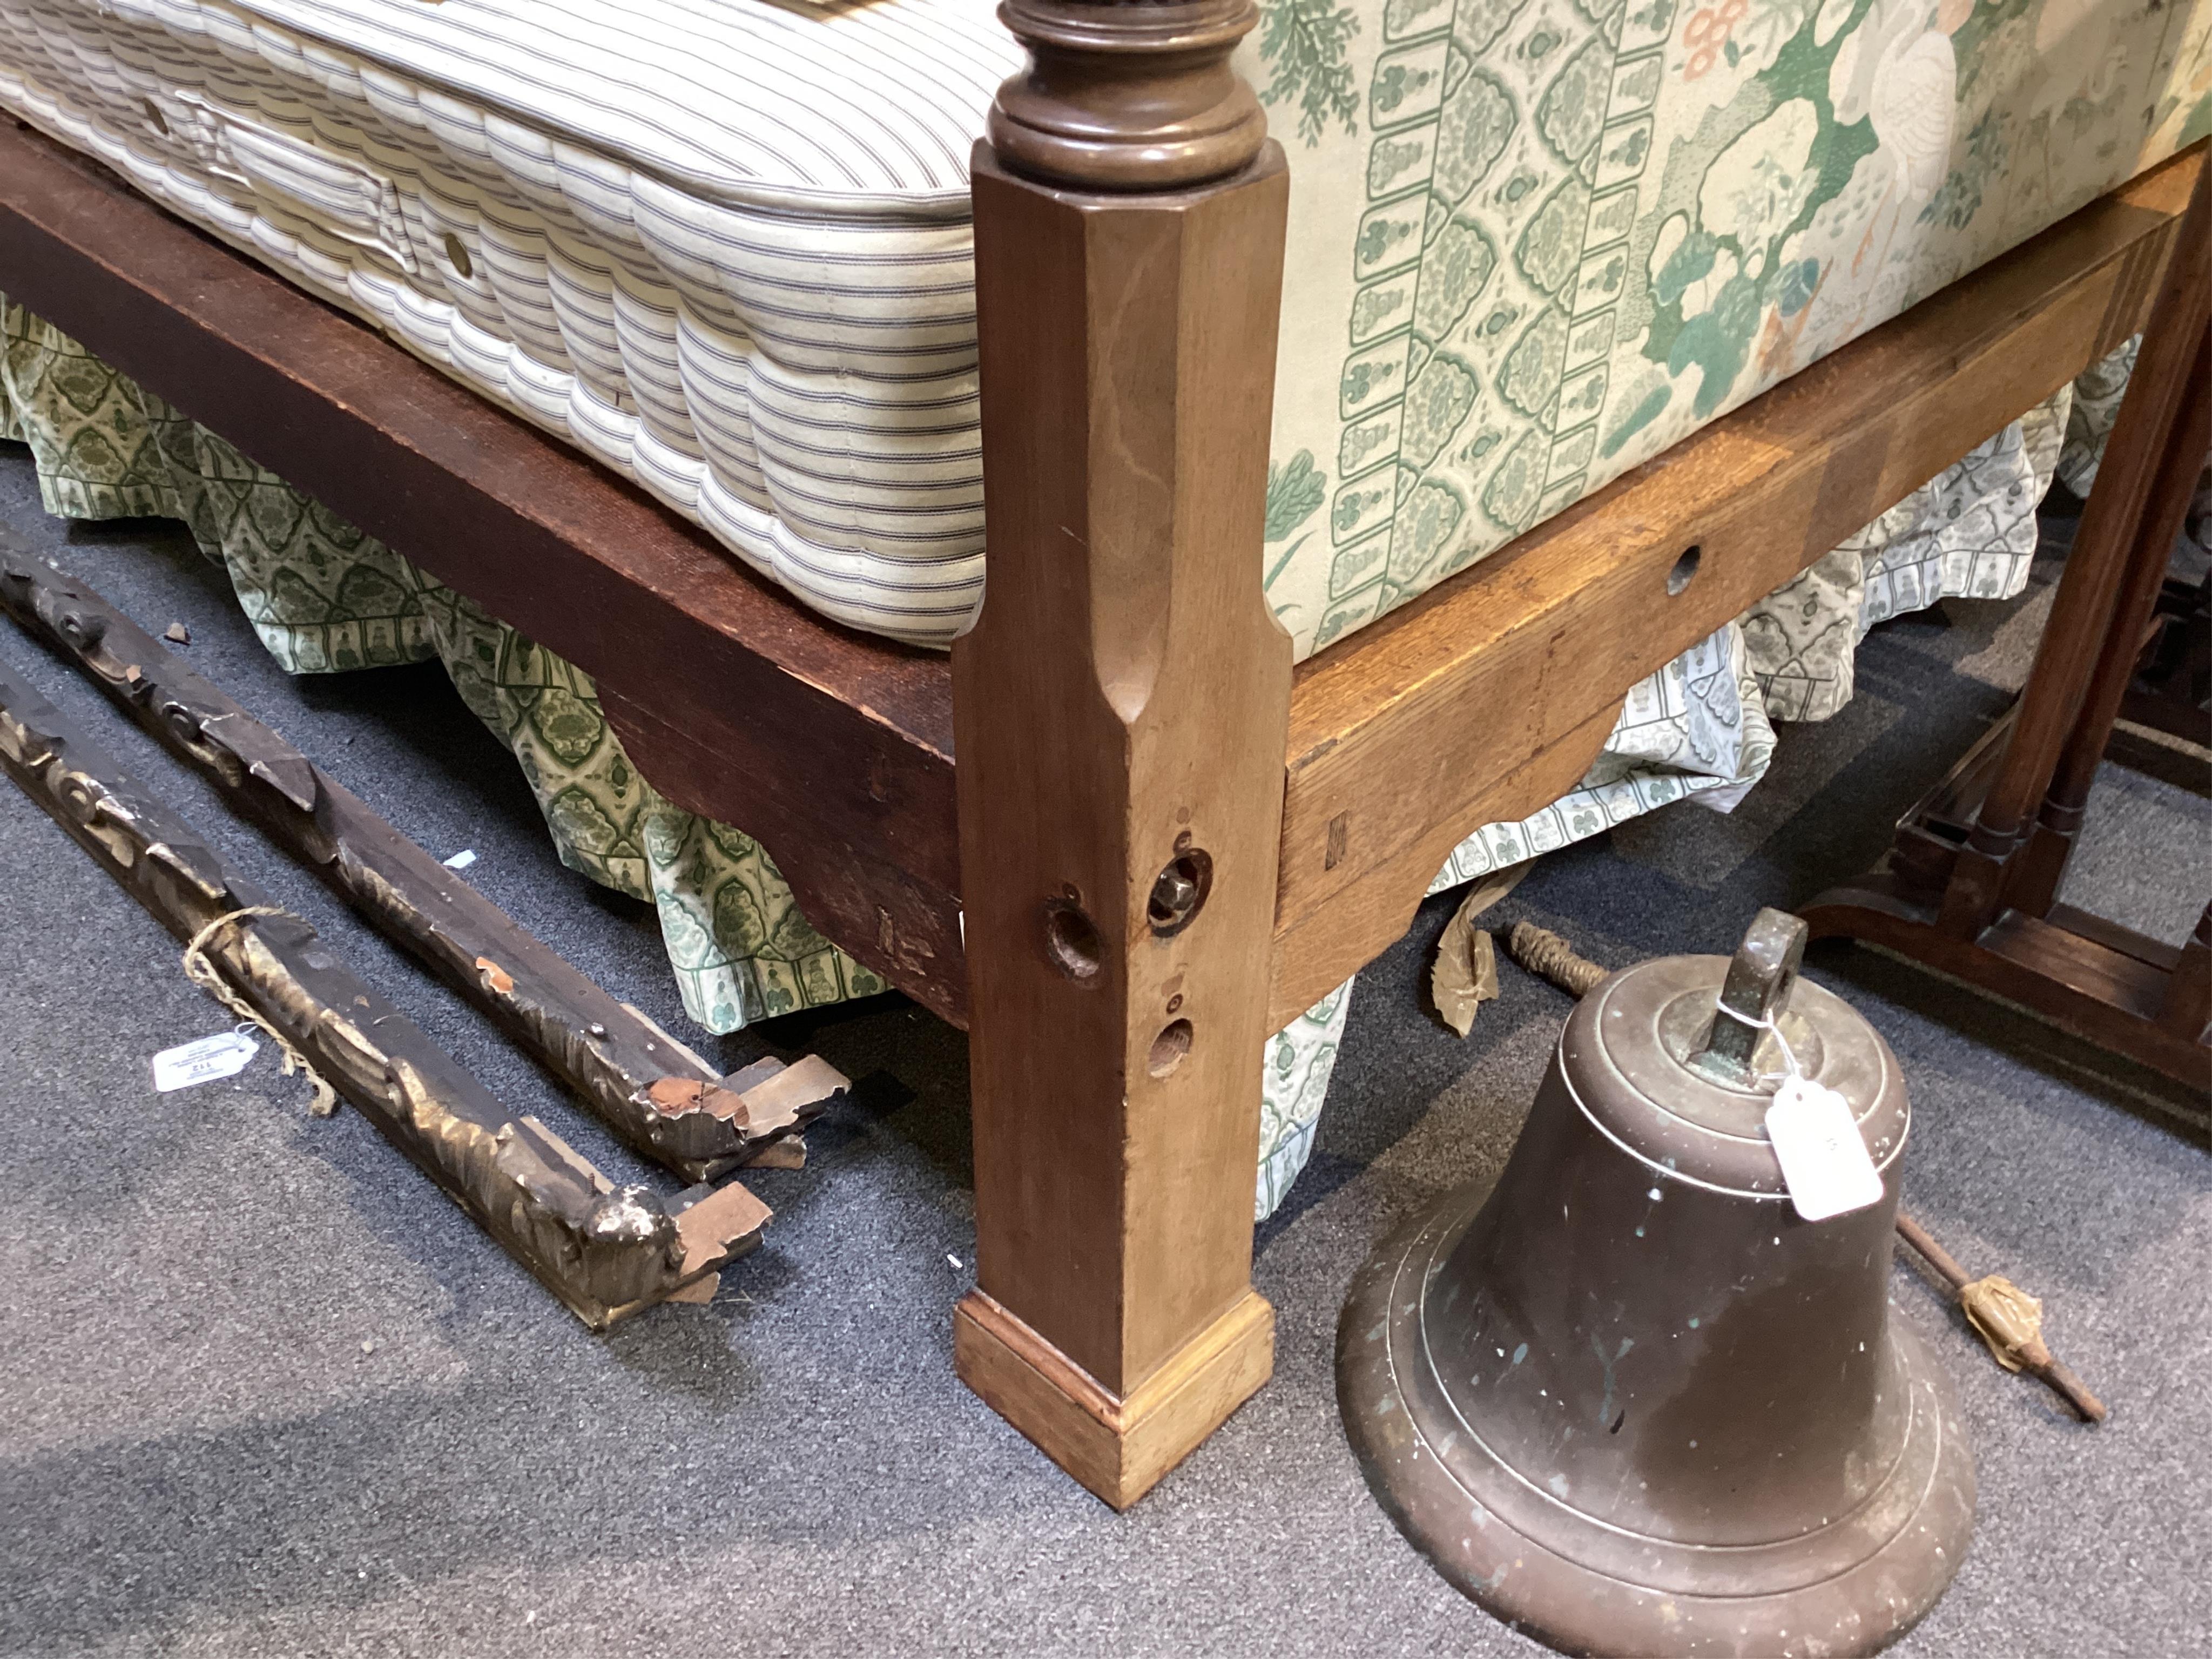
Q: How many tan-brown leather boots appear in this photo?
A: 0